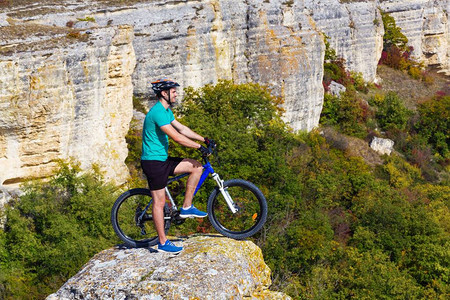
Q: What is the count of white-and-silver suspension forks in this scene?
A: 1